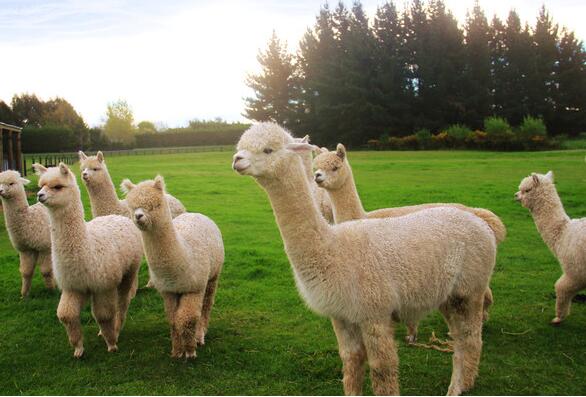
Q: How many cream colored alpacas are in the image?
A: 8